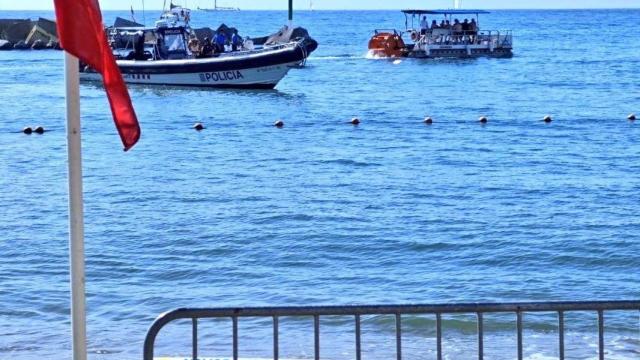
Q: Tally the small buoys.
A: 9